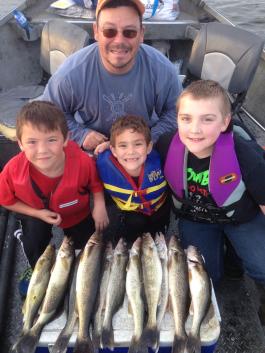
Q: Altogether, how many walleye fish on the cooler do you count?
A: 11